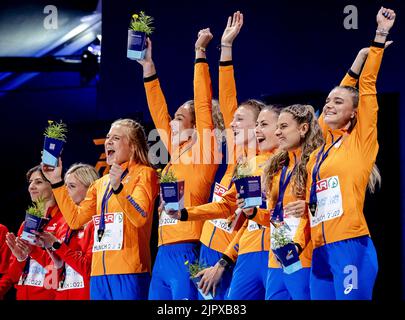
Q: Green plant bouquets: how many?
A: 7